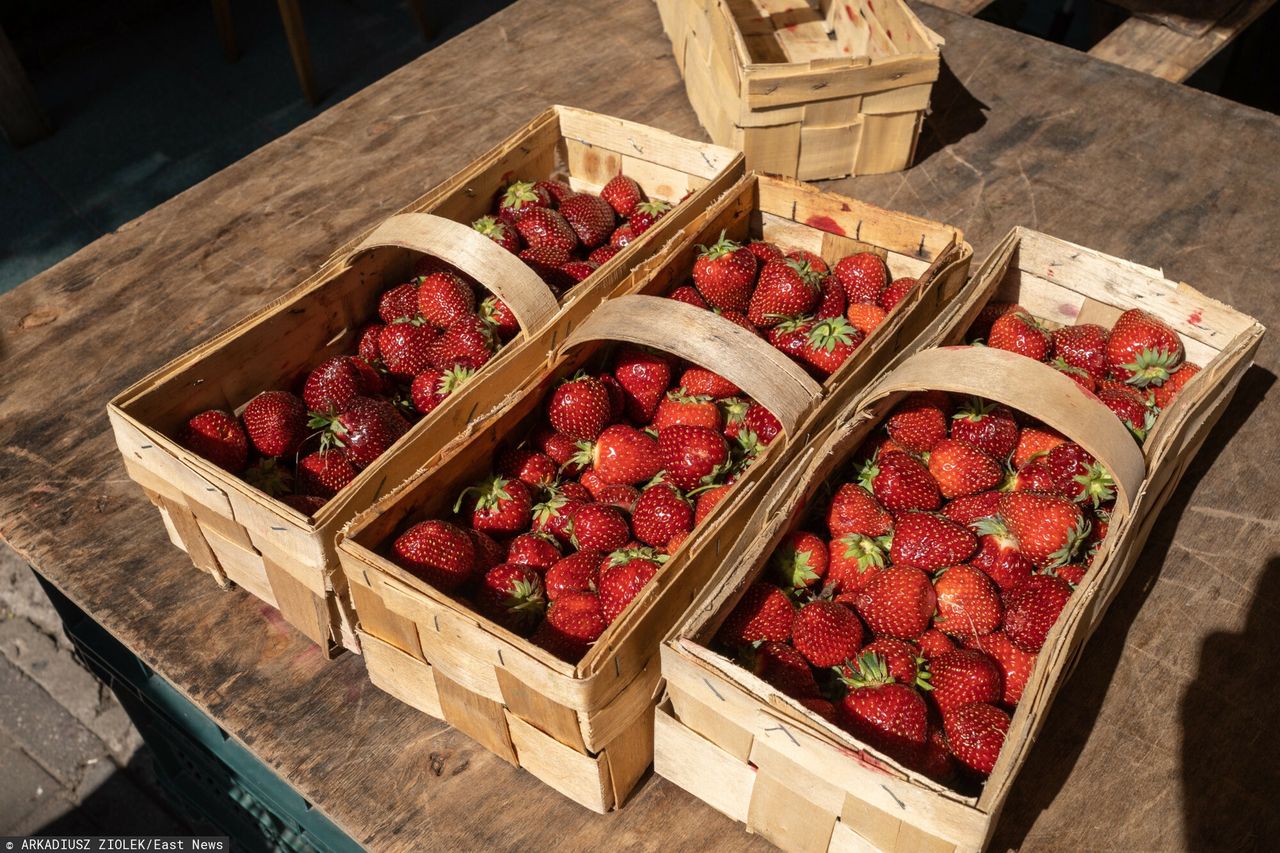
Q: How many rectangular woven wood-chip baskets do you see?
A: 4